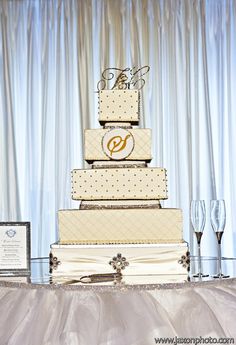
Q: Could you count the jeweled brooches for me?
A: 3